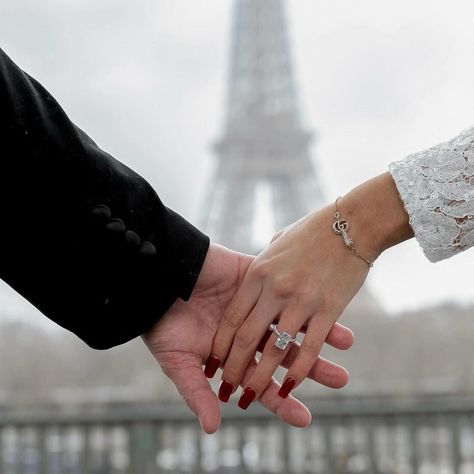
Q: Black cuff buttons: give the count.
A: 4